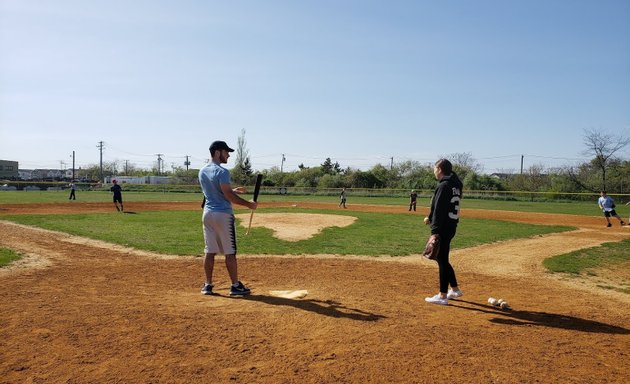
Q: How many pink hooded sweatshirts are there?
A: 0